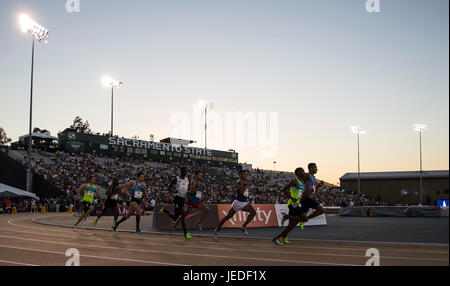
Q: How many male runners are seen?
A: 8